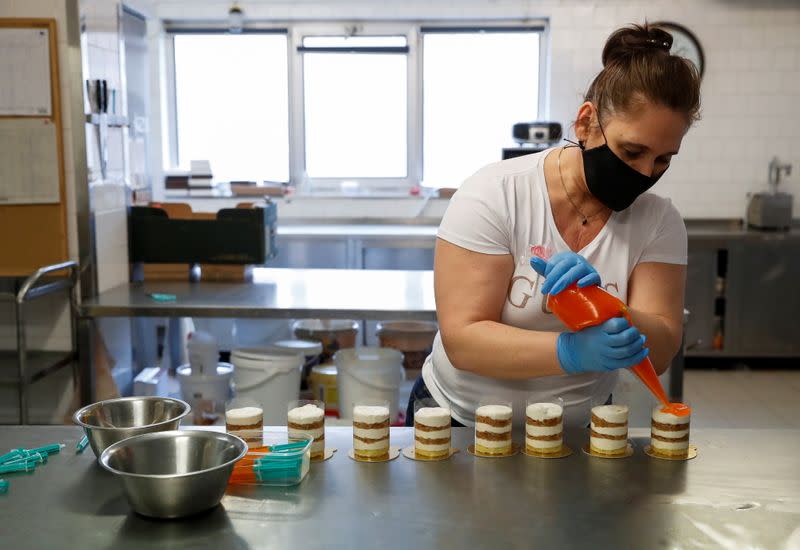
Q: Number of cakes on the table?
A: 8